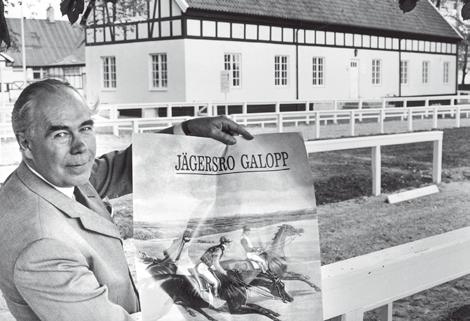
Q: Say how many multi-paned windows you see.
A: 9